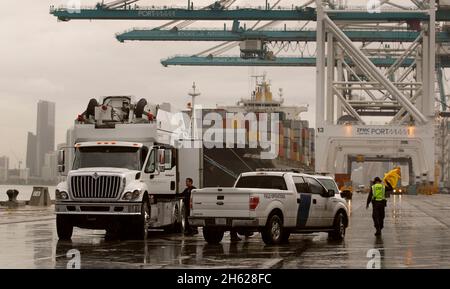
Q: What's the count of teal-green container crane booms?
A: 3